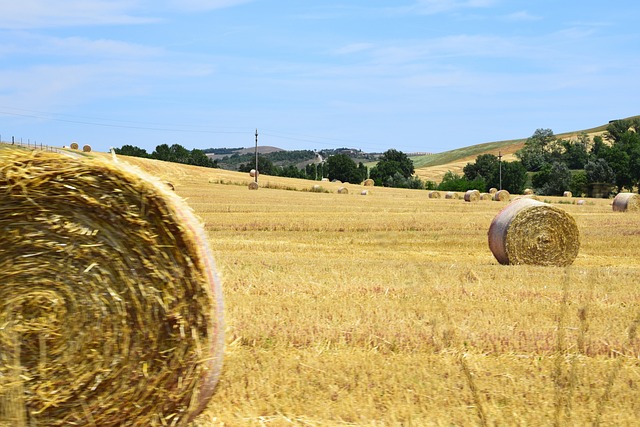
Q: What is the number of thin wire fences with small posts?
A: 1